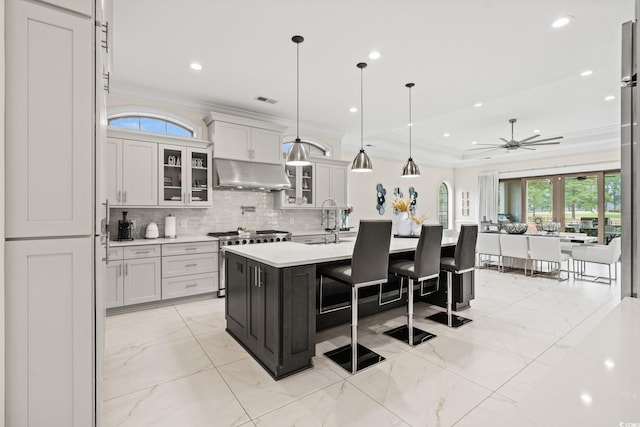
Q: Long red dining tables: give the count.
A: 0